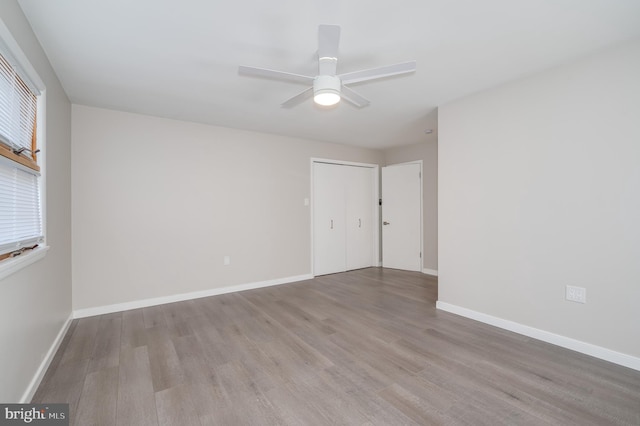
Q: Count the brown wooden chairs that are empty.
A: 0